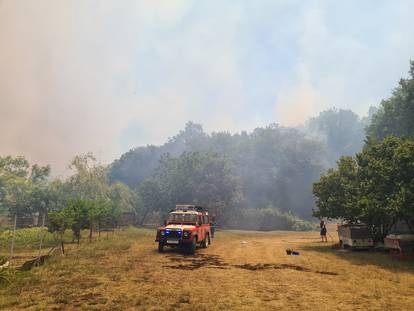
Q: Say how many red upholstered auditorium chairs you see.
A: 0